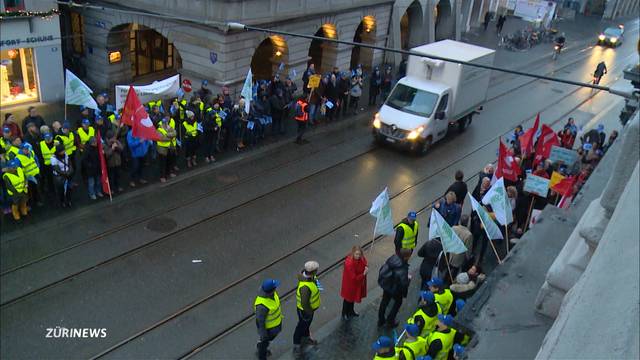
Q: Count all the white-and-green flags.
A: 6